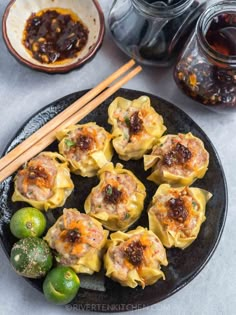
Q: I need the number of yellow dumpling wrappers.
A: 8